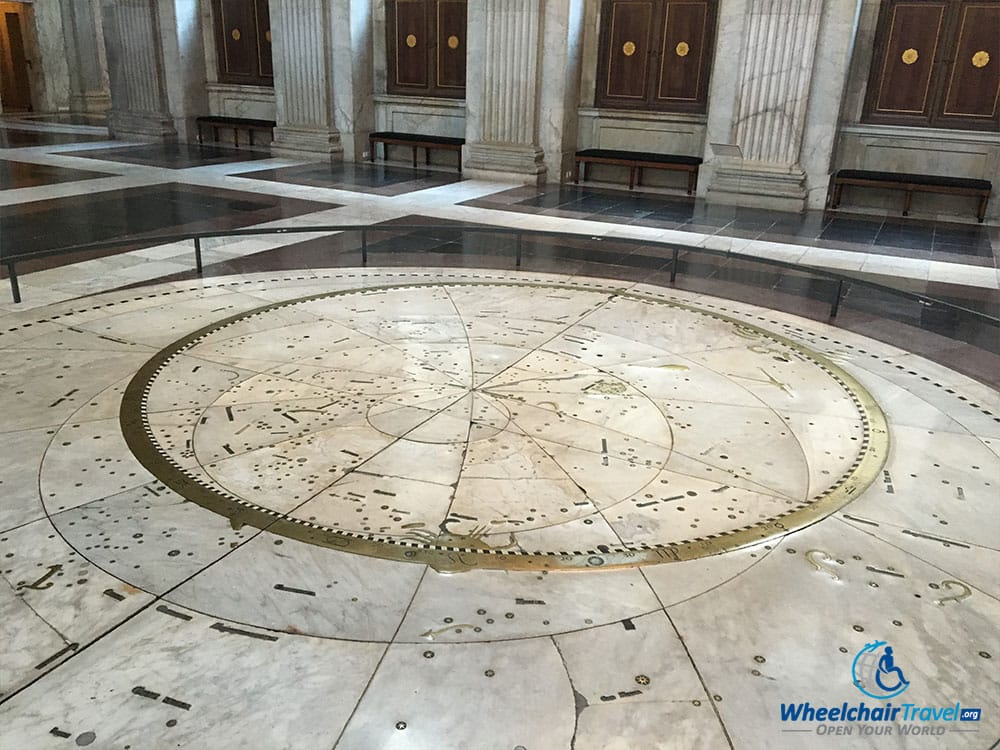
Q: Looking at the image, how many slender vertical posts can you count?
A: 6